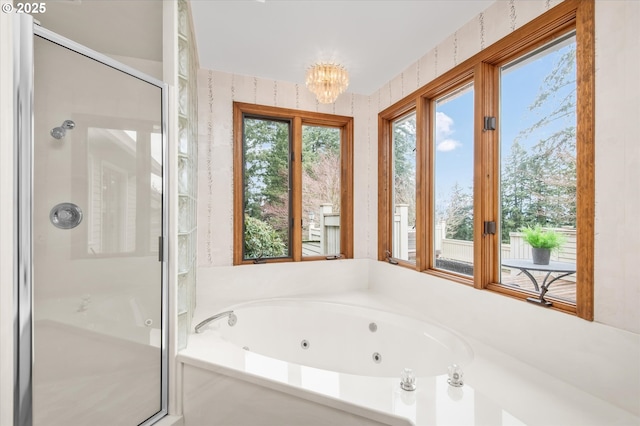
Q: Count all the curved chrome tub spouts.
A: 1